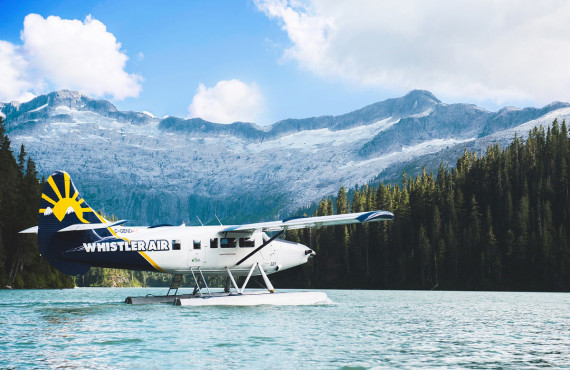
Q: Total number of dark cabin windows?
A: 5